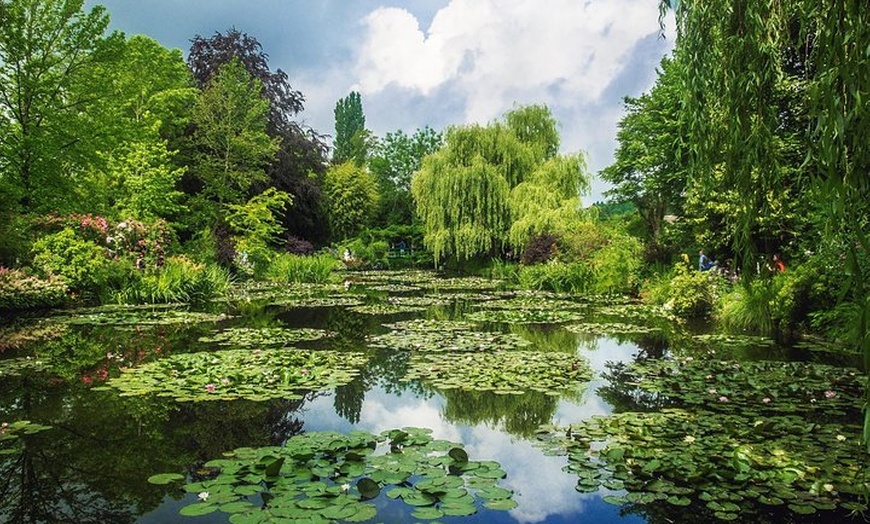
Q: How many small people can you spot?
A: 2